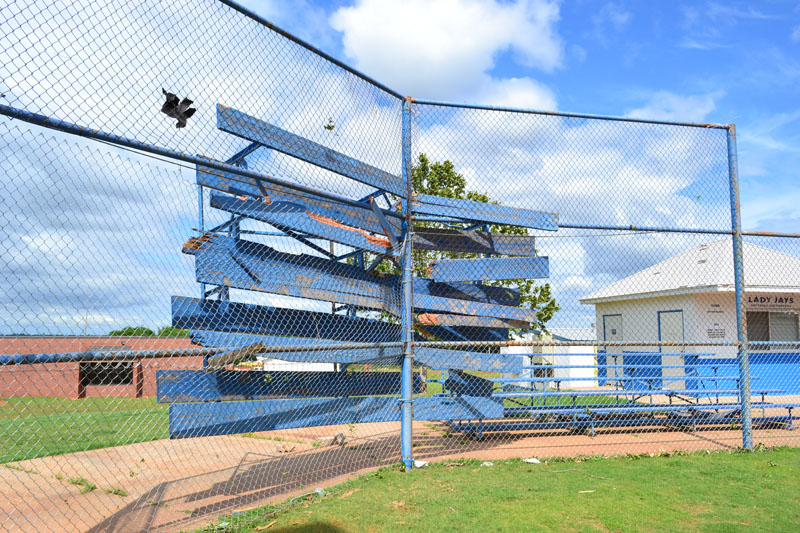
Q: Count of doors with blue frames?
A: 2